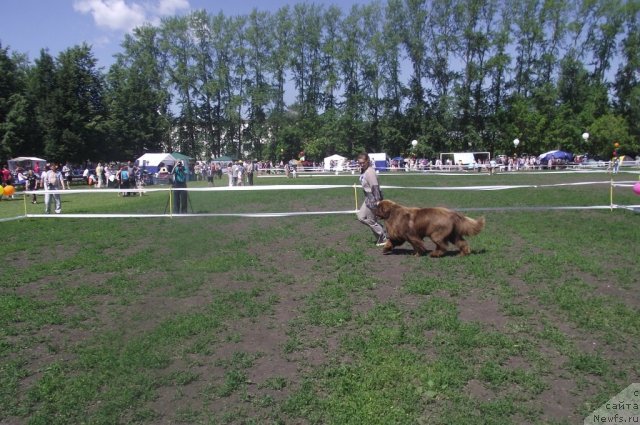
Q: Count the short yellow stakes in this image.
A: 4